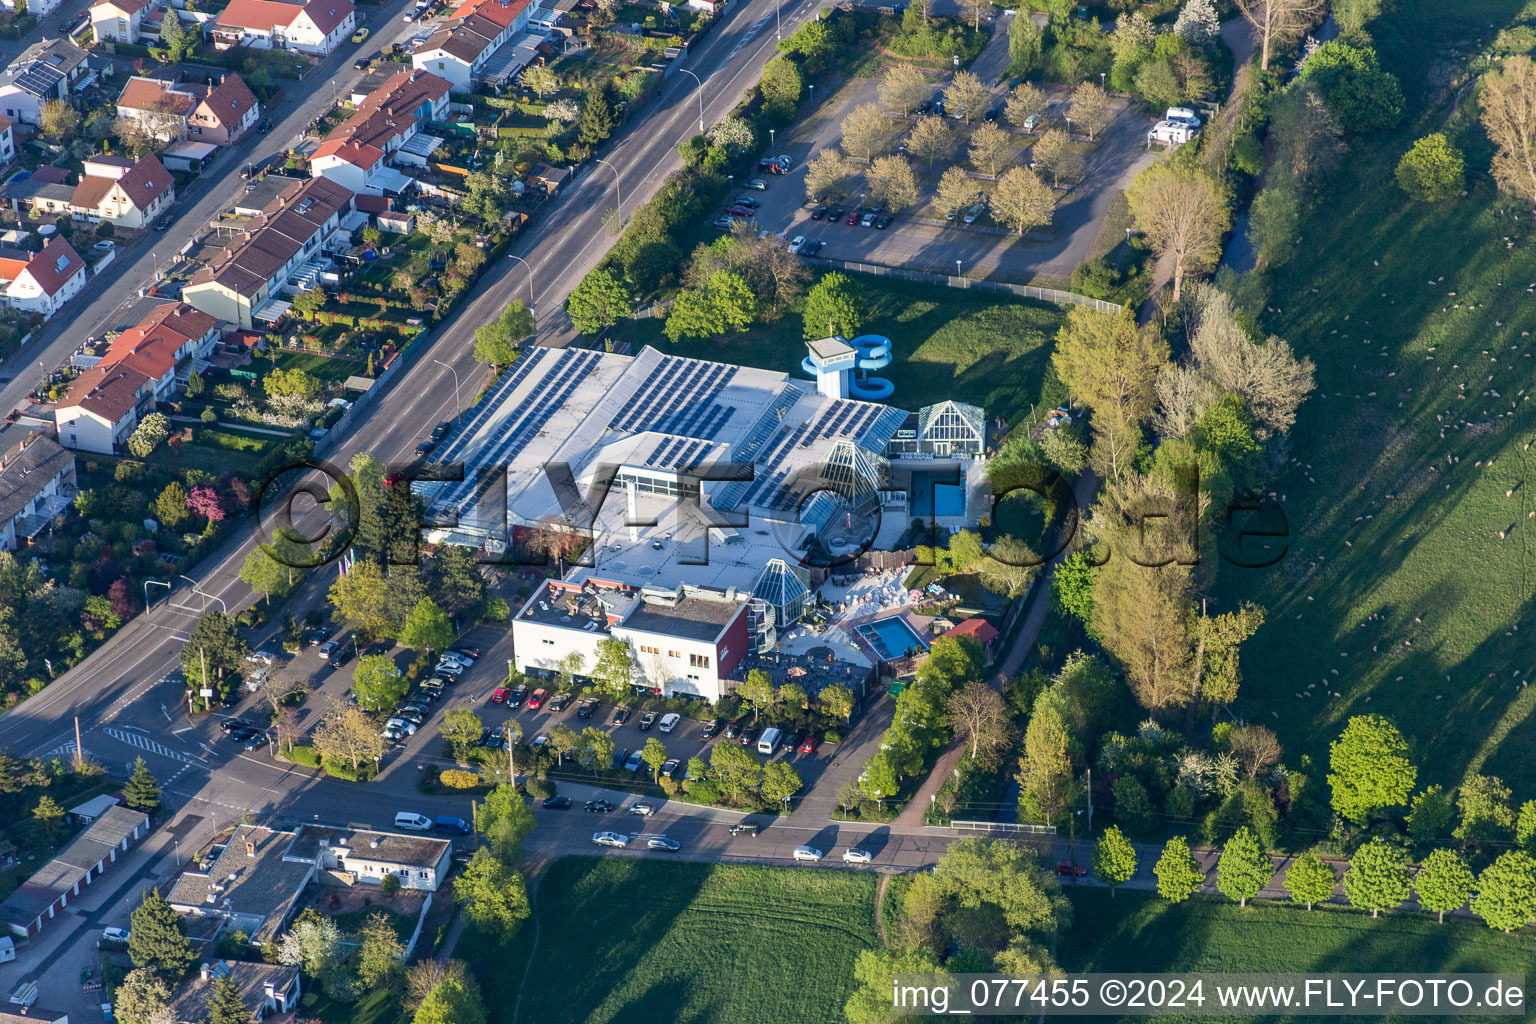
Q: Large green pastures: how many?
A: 3